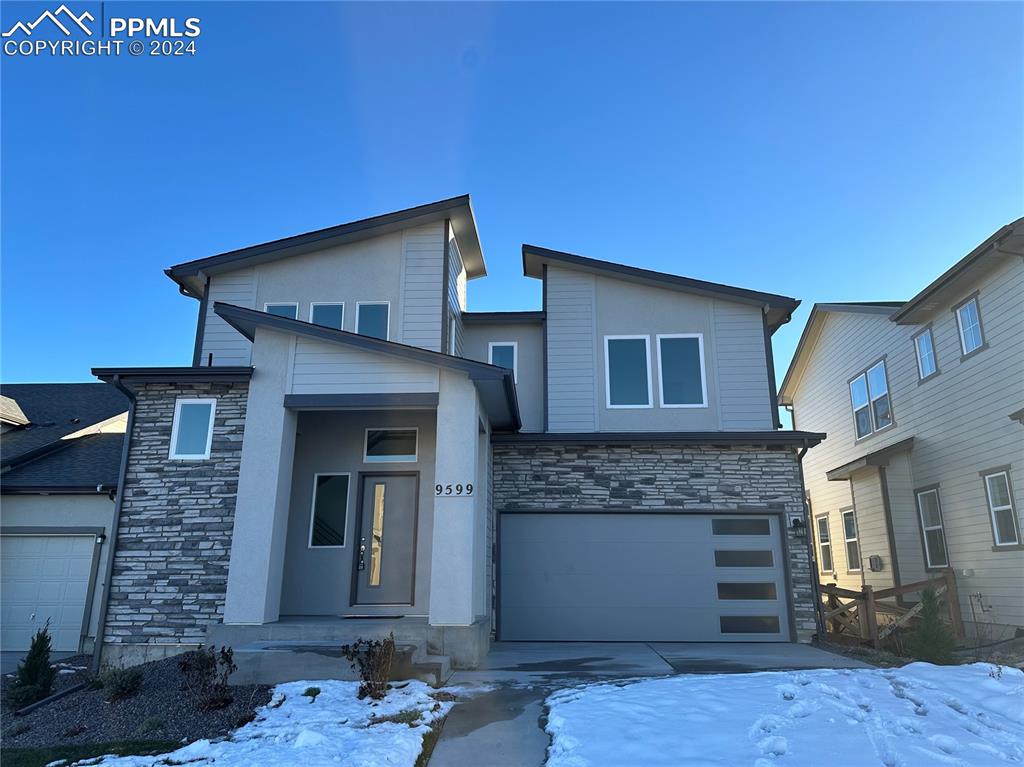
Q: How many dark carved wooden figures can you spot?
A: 0